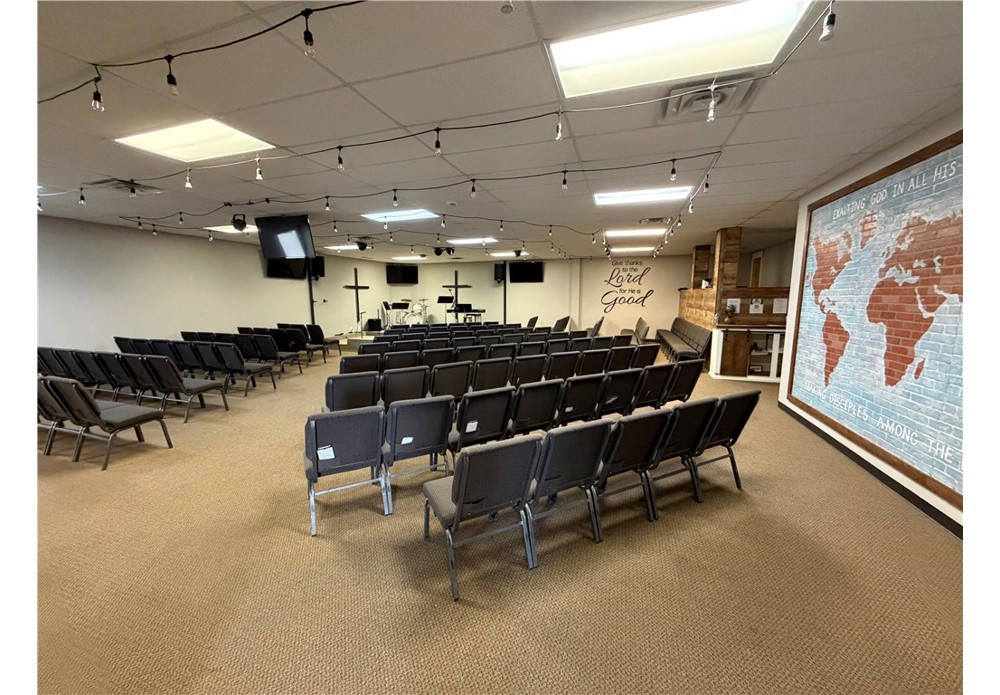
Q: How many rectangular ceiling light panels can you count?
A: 11